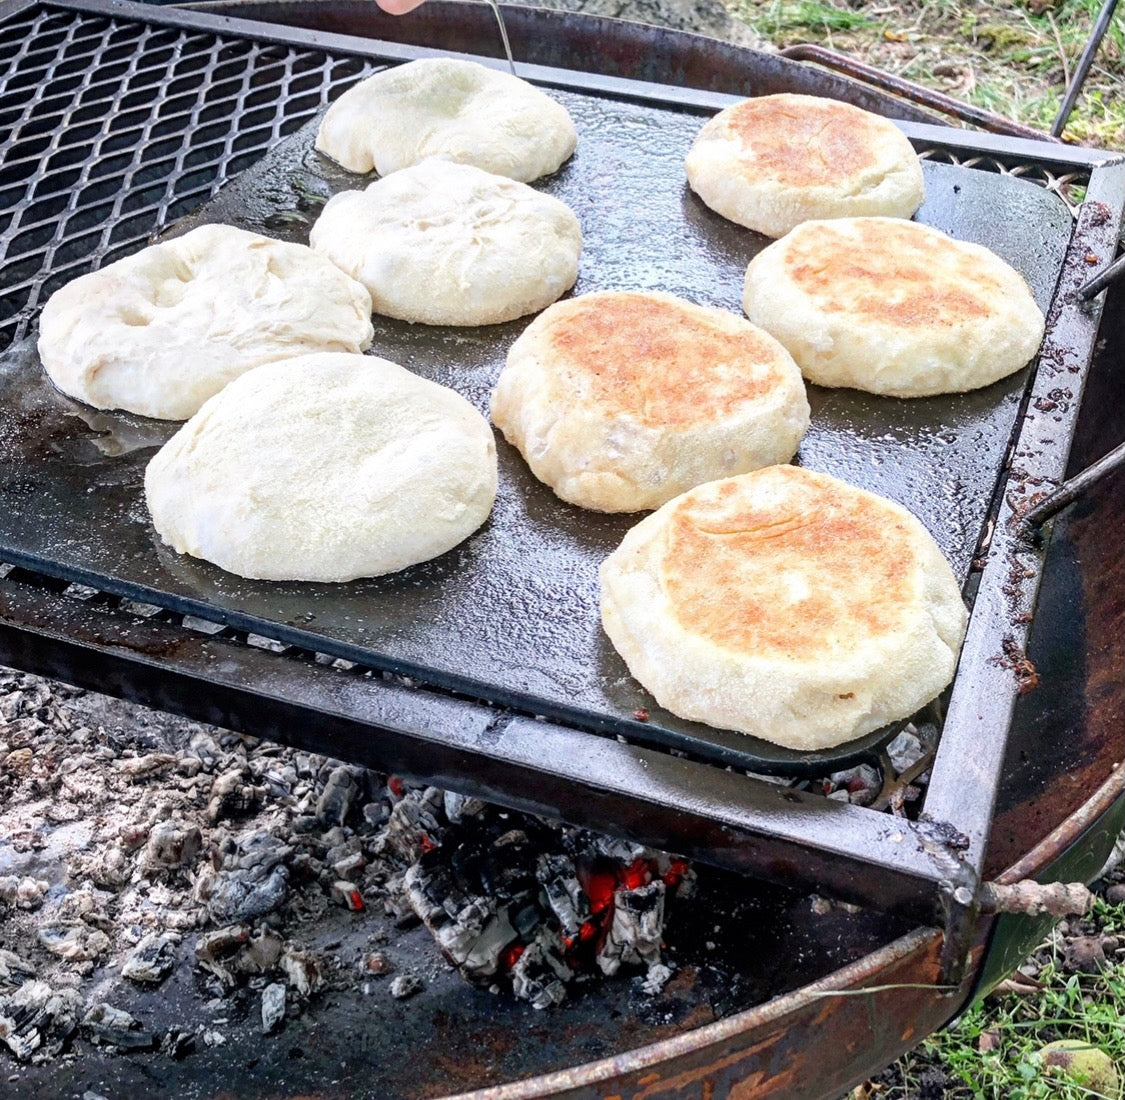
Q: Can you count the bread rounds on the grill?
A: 8